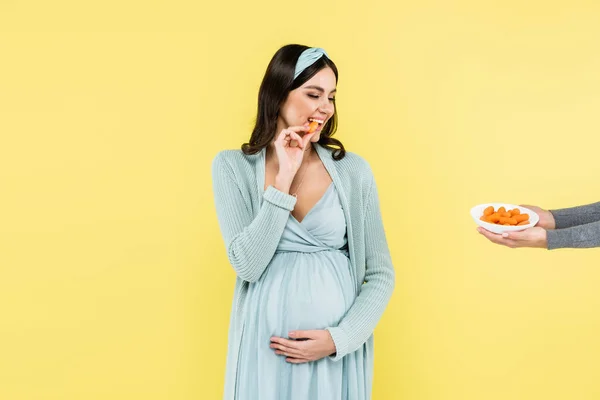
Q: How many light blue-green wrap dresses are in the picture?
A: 1